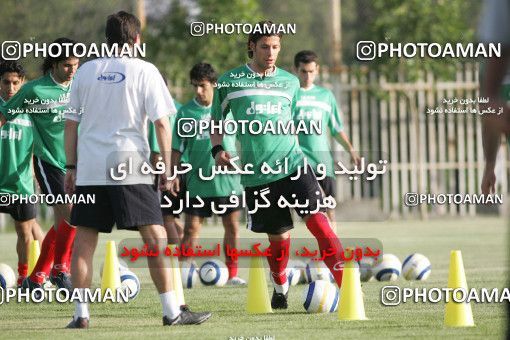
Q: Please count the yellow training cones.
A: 6